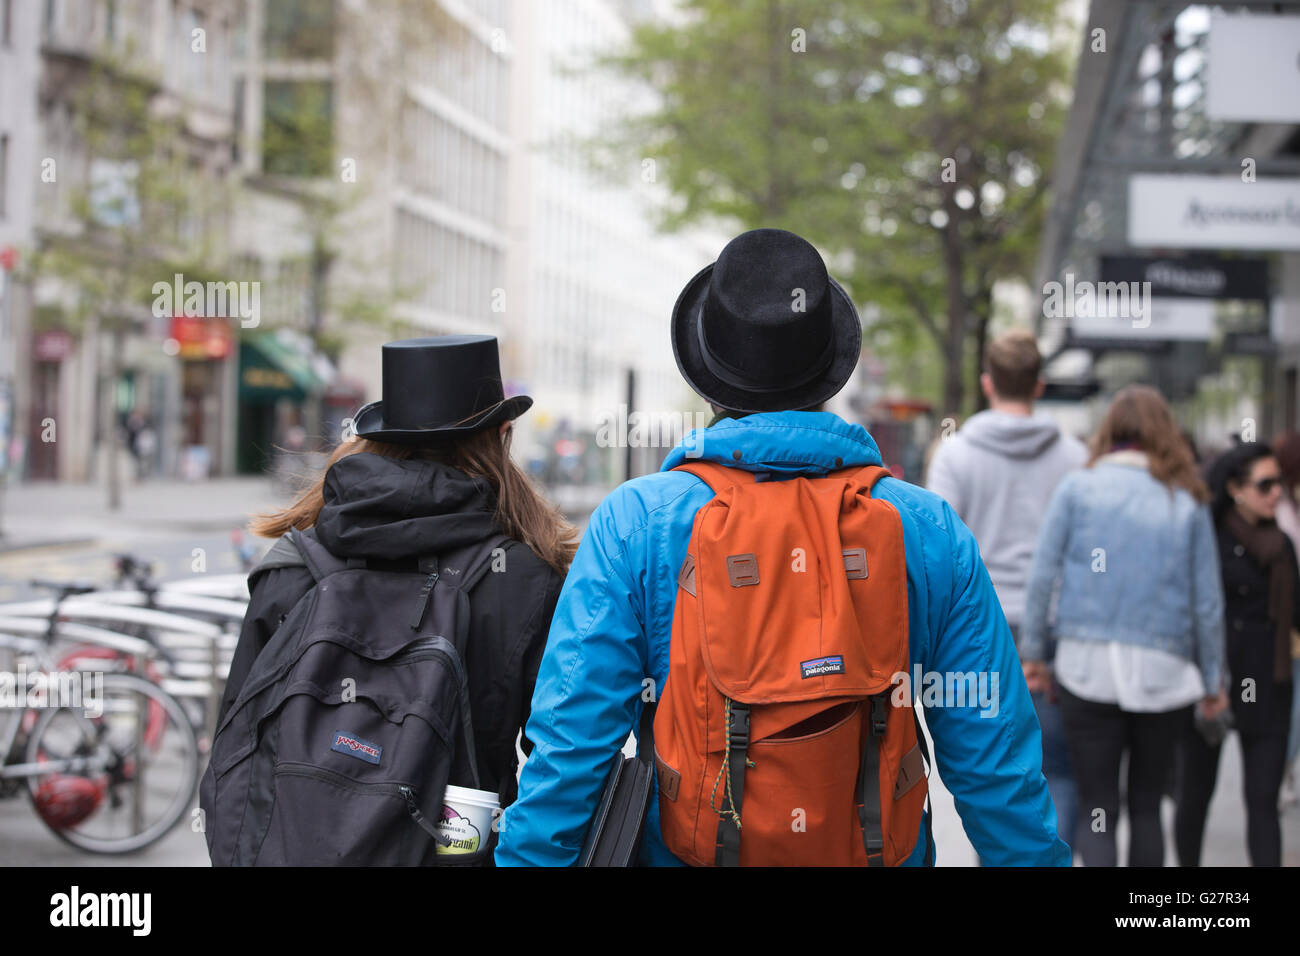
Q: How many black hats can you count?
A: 2